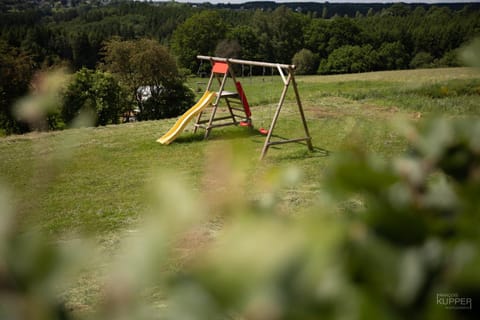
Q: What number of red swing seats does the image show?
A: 2